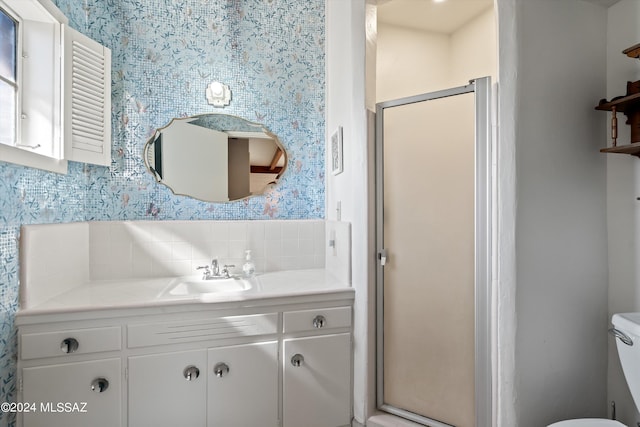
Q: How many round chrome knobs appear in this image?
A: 6